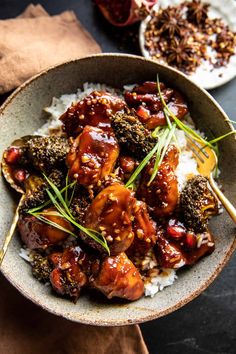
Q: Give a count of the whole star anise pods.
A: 3